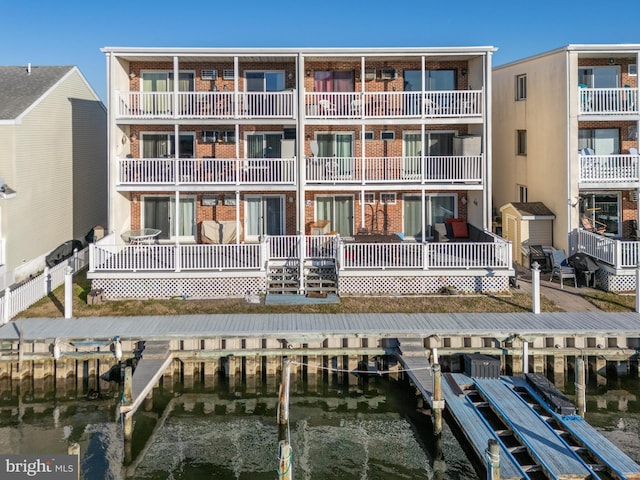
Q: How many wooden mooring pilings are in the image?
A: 7